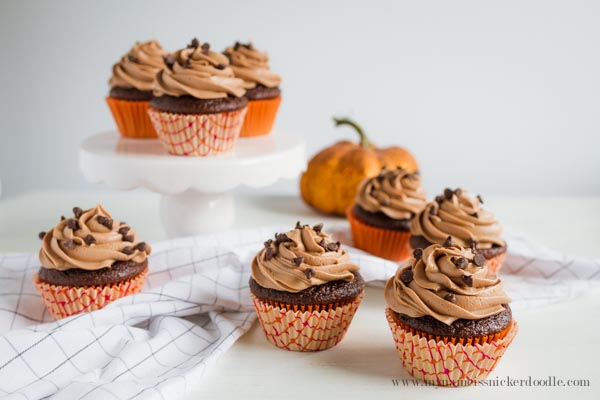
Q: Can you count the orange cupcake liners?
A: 3